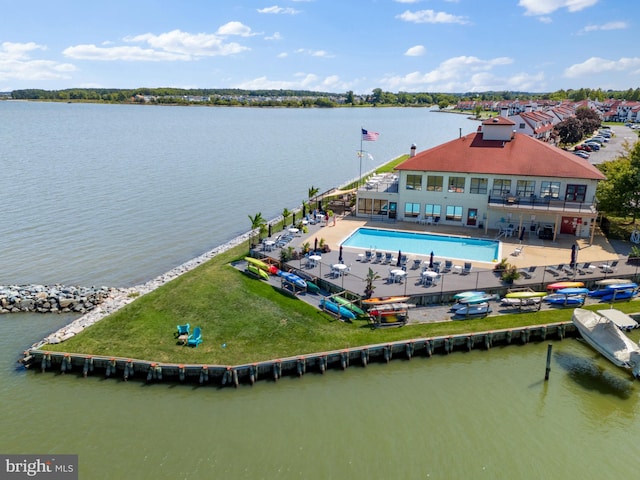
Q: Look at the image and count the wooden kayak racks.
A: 8